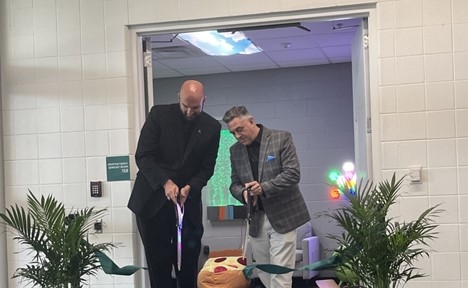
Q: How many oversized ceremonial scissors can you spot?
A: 2